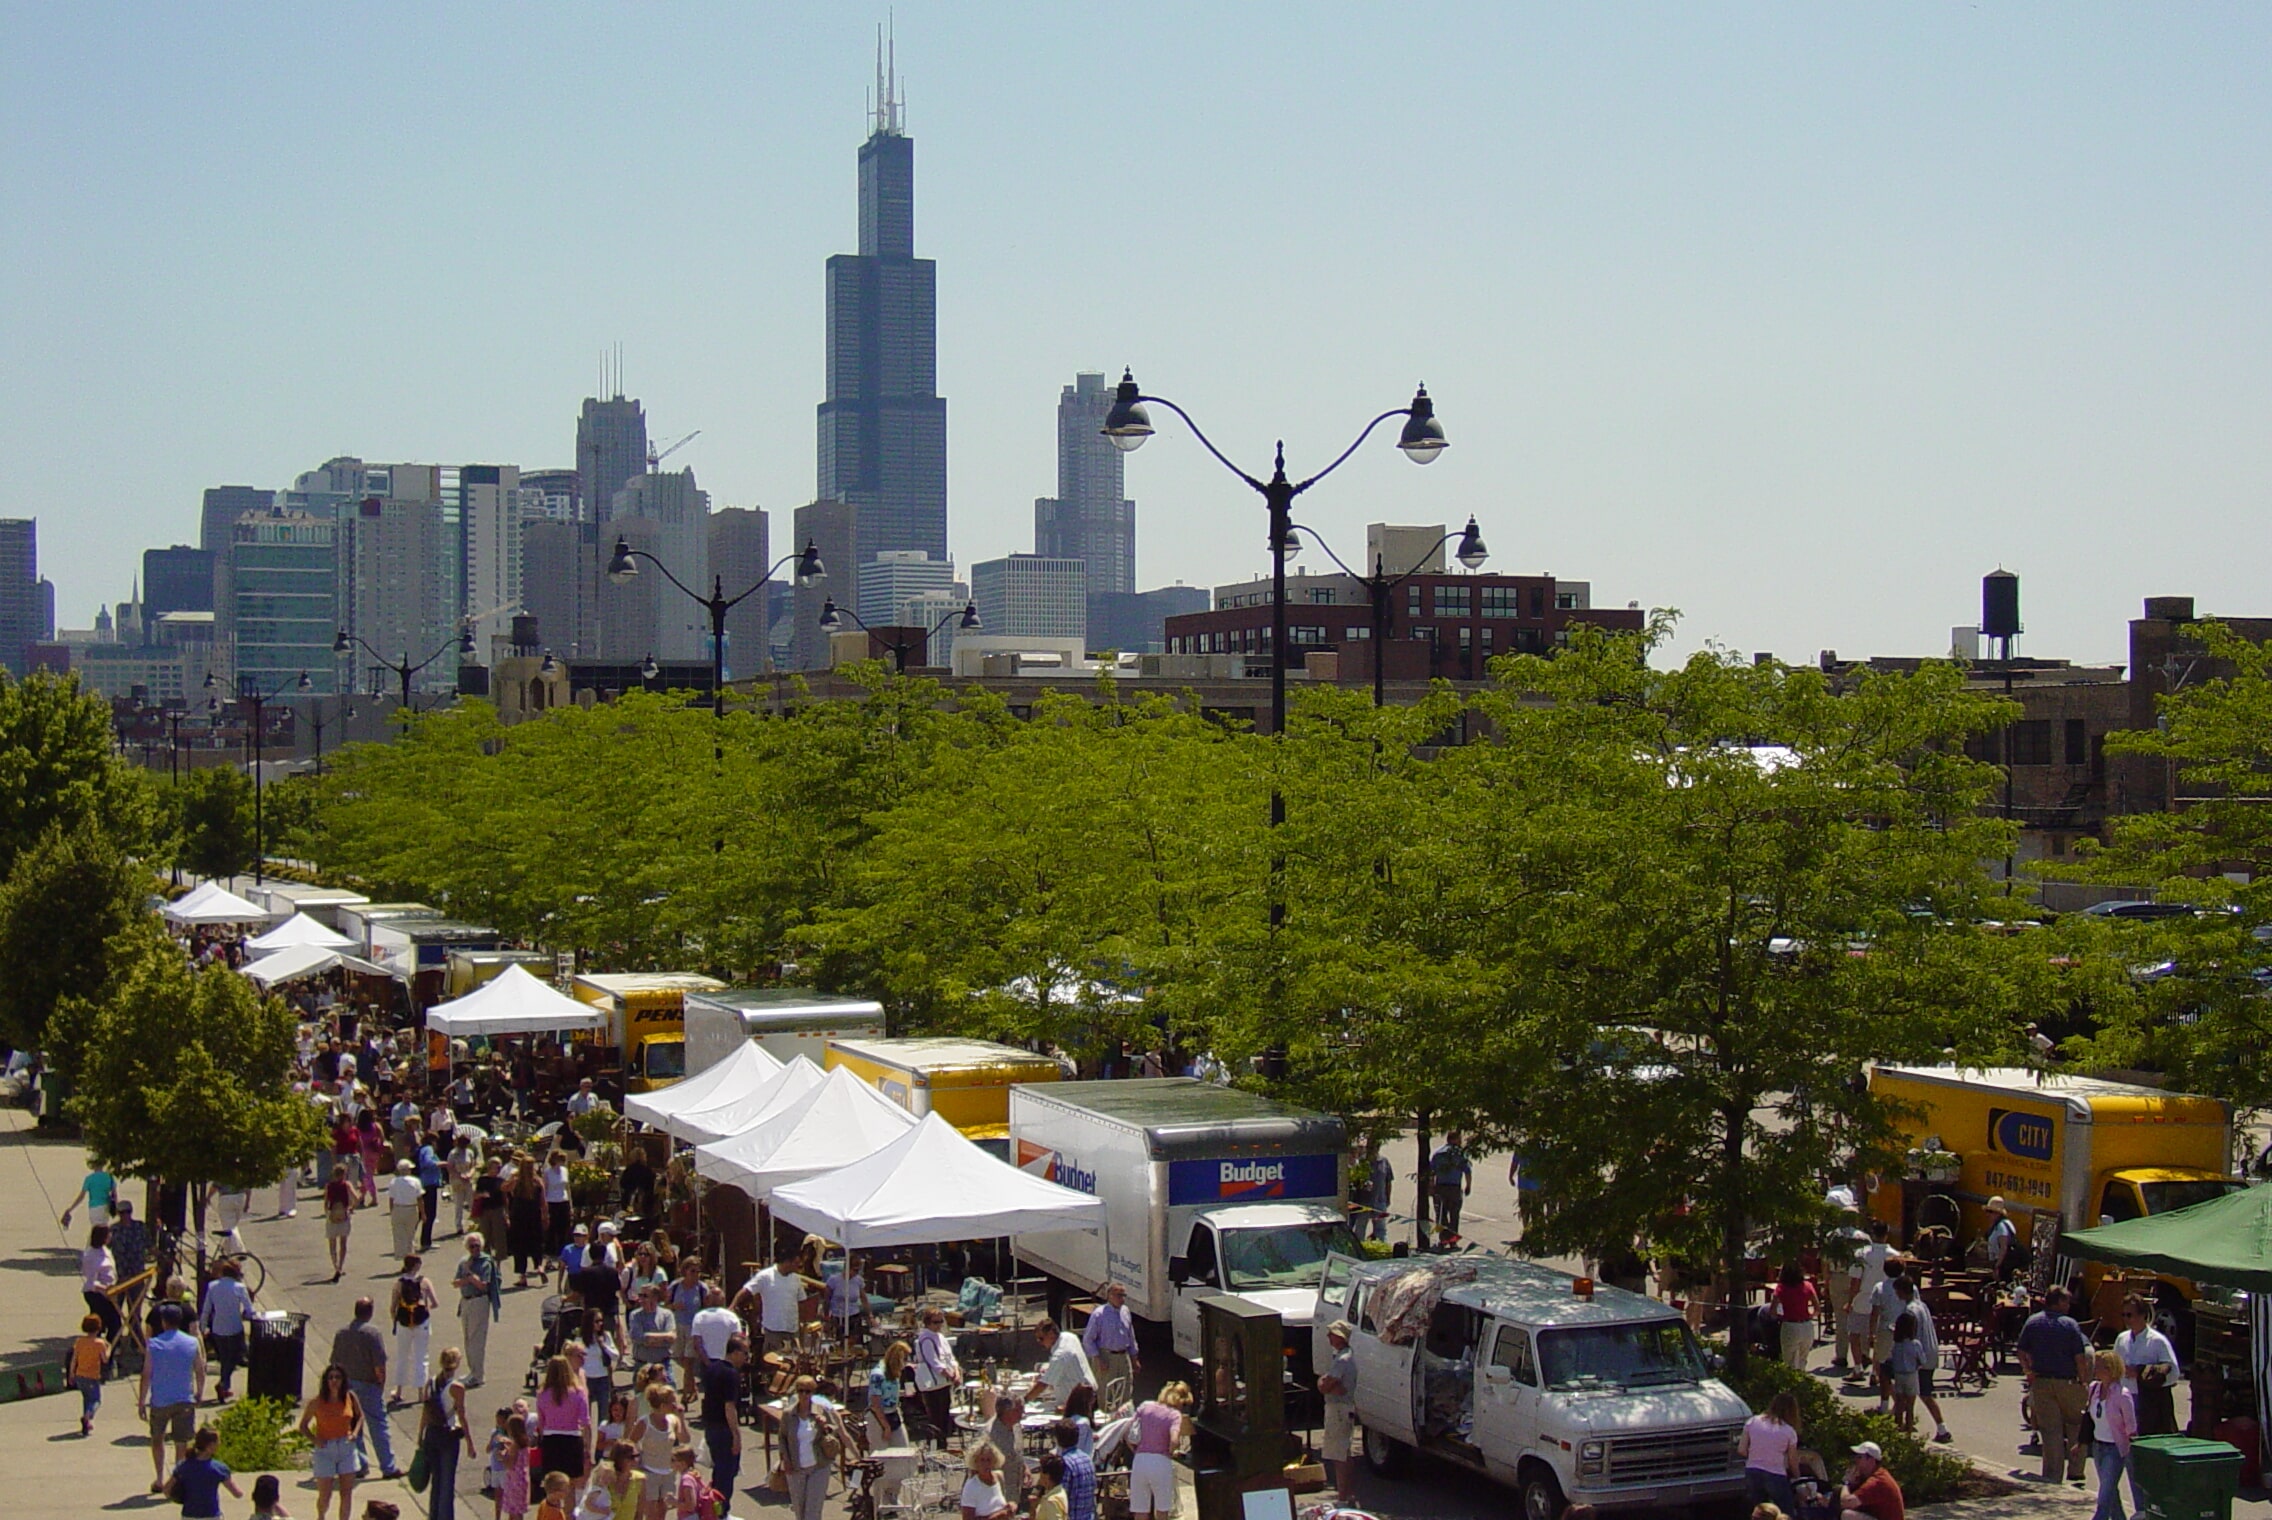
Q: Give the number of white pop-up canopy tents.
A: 8